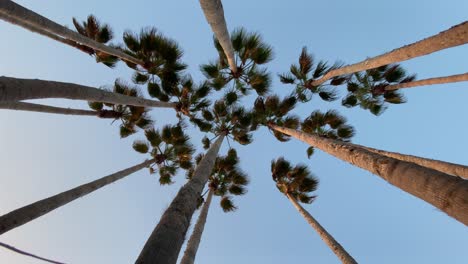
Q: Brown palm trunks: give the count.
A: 13